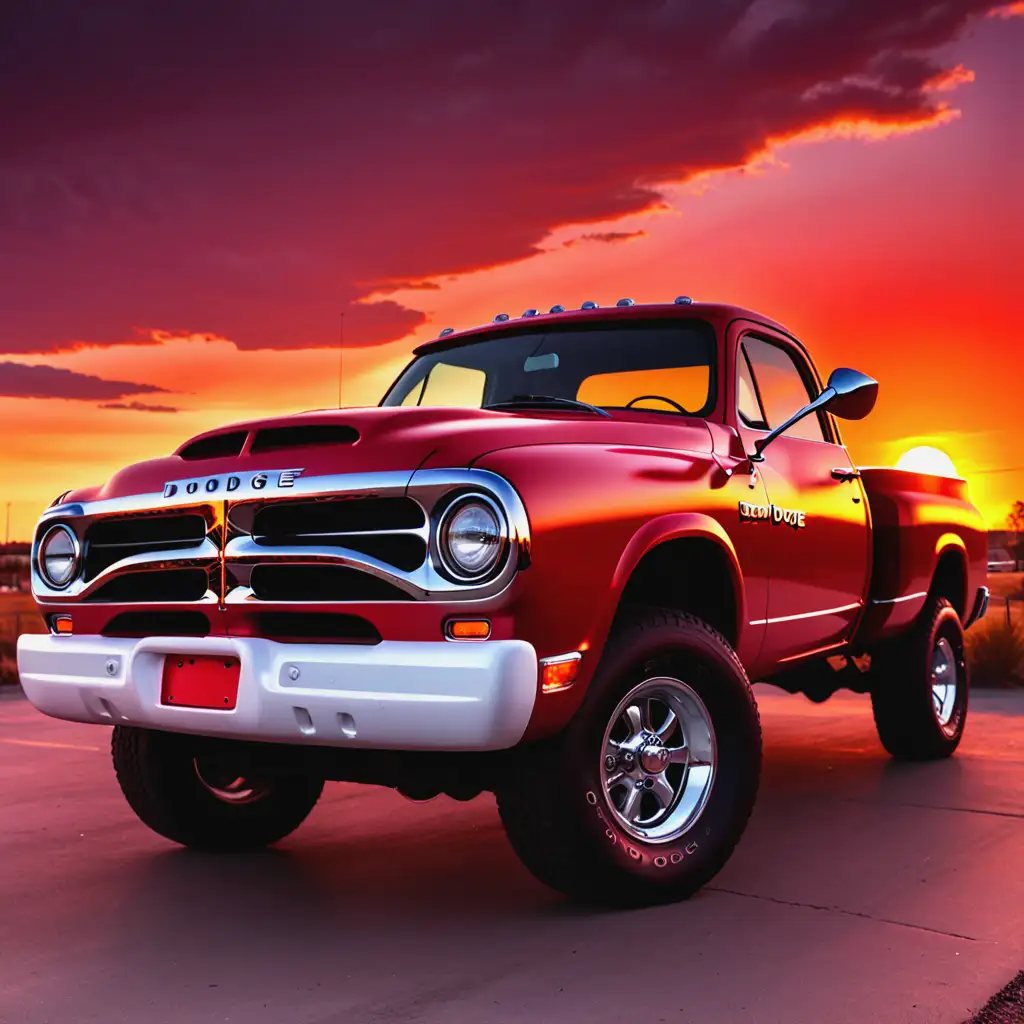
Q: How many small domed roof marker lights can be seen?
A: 7